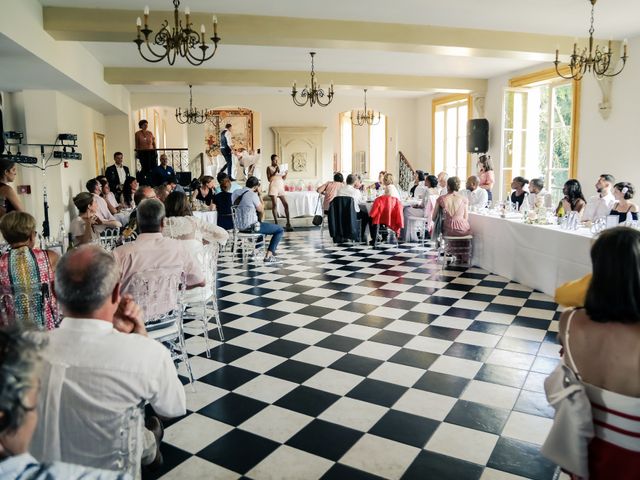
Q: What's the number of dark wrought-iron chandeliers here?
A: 5